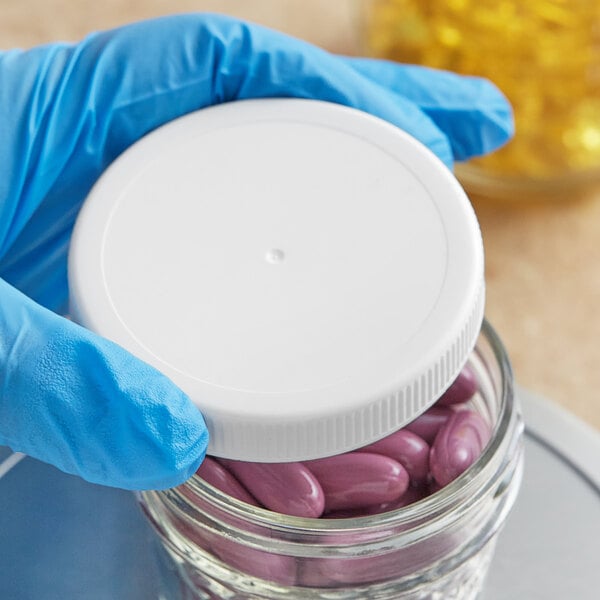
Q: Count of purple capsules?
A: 7